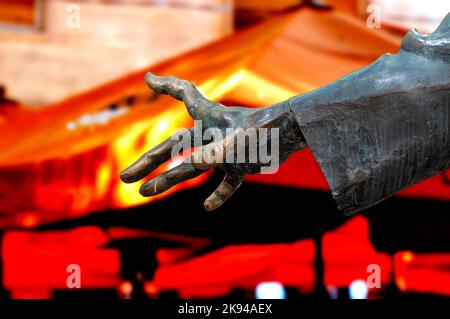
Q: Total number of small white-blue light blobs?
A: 2